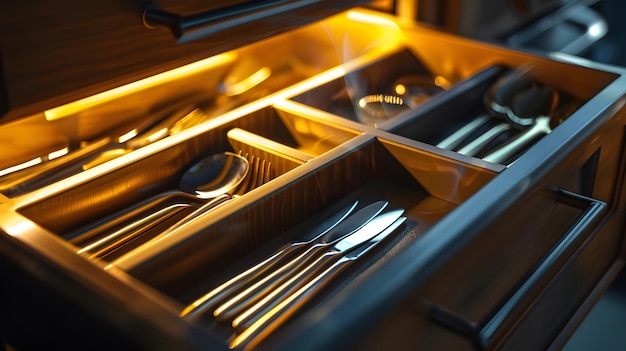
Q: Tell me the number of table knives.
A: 4